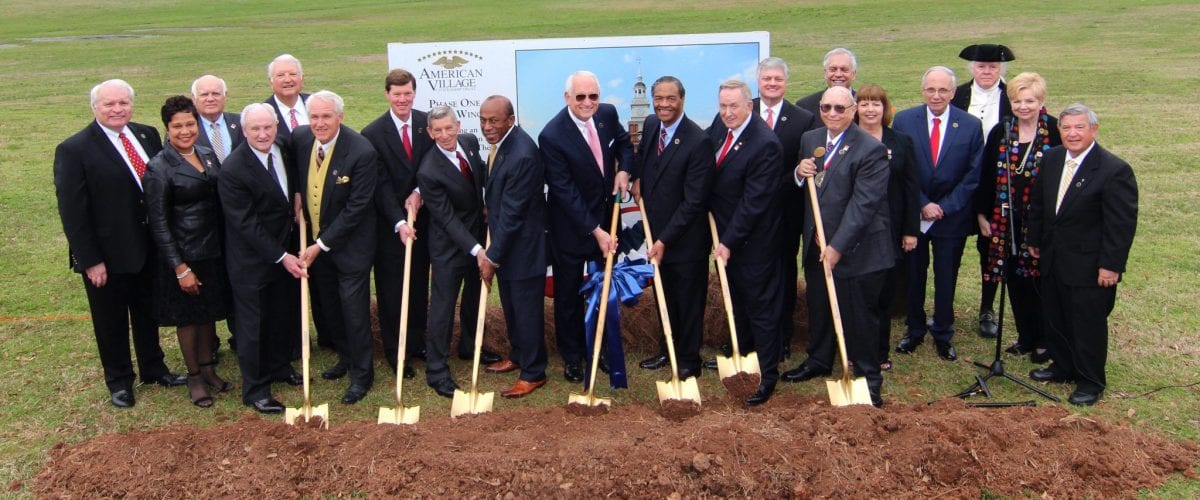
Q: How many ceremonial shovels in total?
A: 7